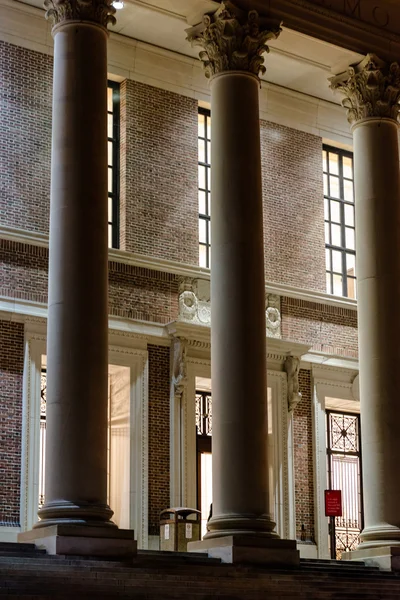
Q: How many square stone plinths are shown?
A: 3